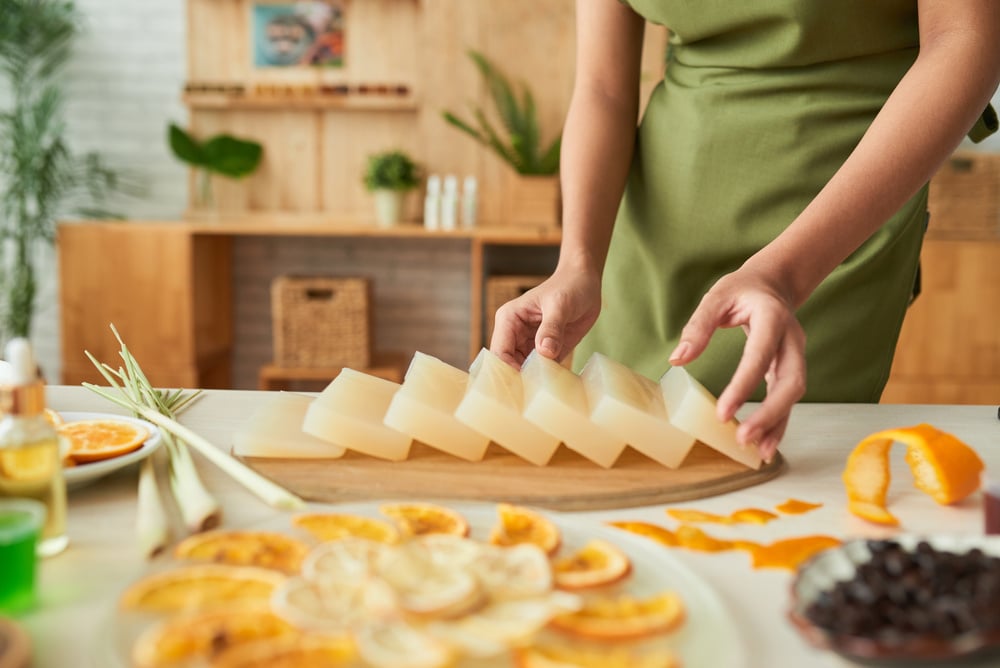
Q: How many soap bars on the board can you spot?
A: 7